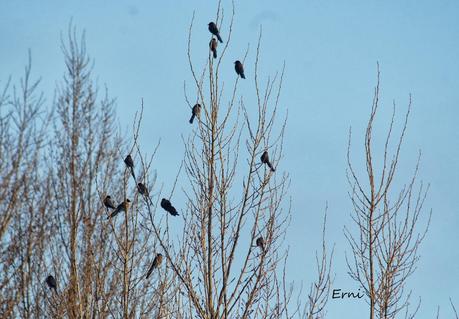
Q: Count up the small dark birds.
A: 13